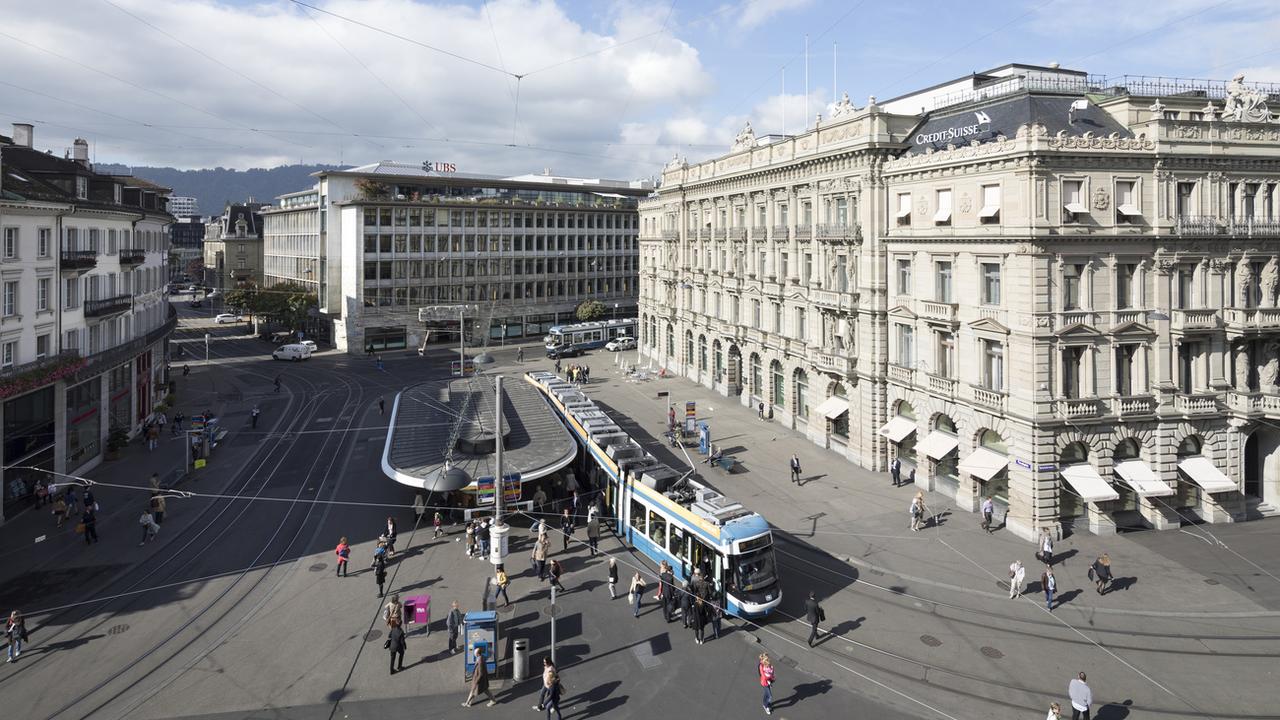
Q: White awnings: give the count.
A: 12